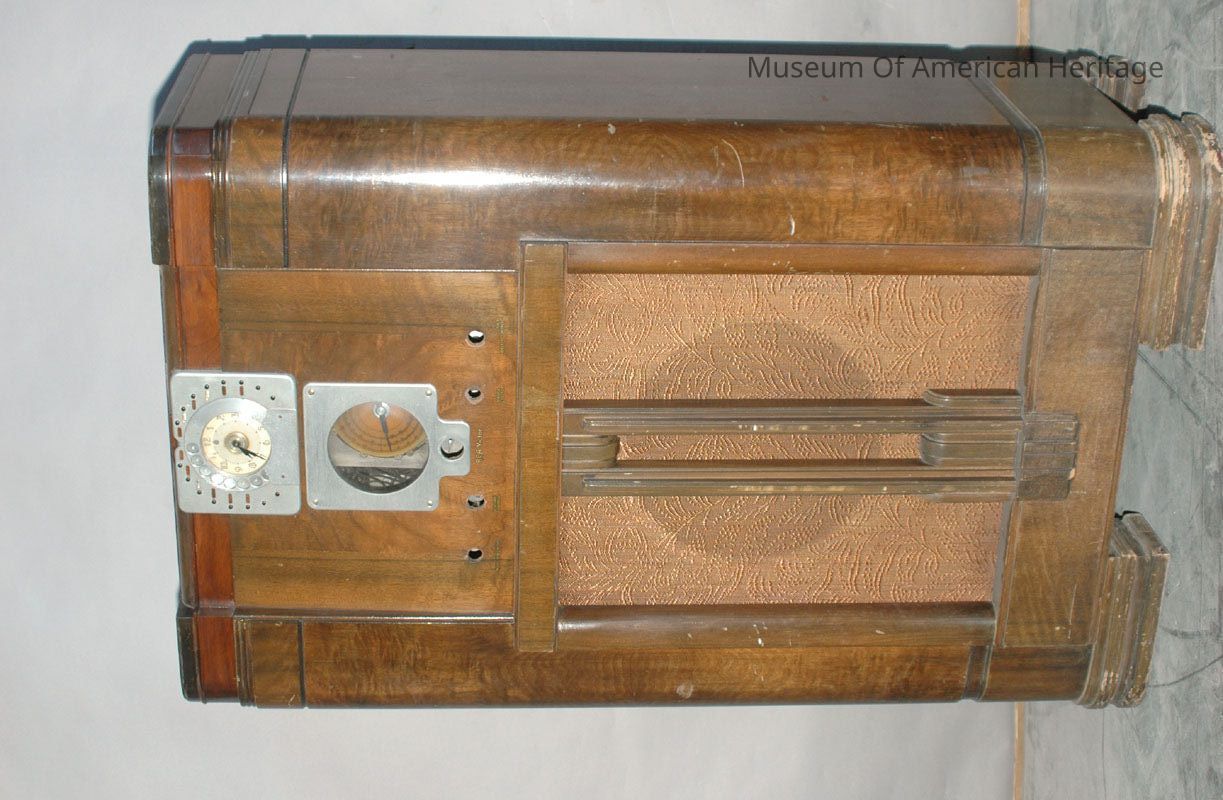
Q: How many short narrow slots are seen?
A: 12